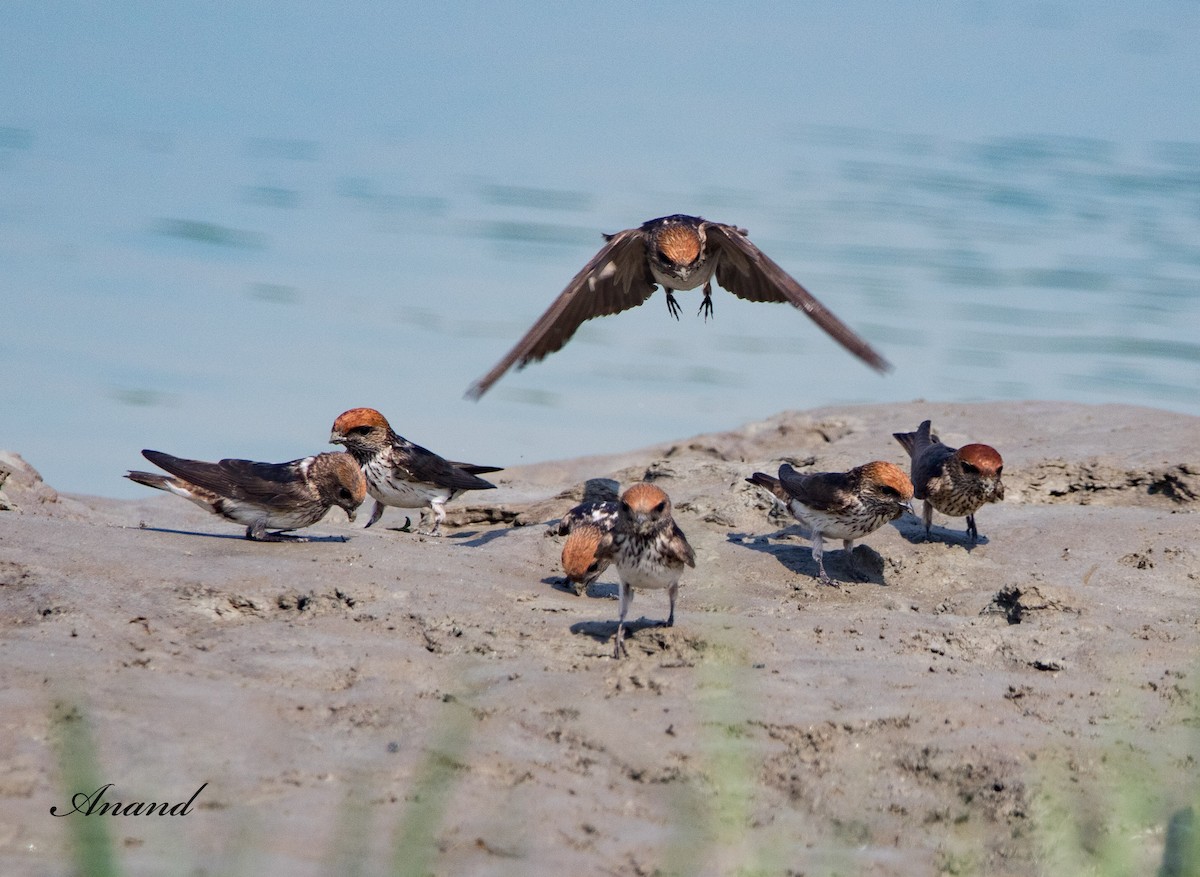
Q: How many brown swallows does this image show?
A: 7